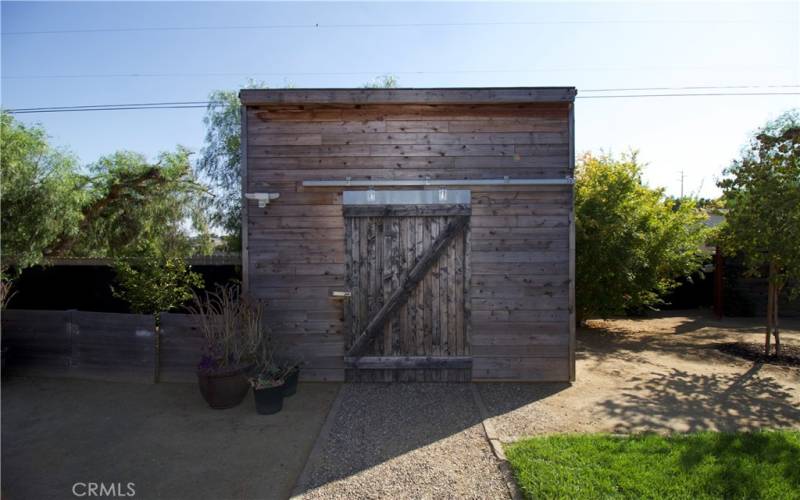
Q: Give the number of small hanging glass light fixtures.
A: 0